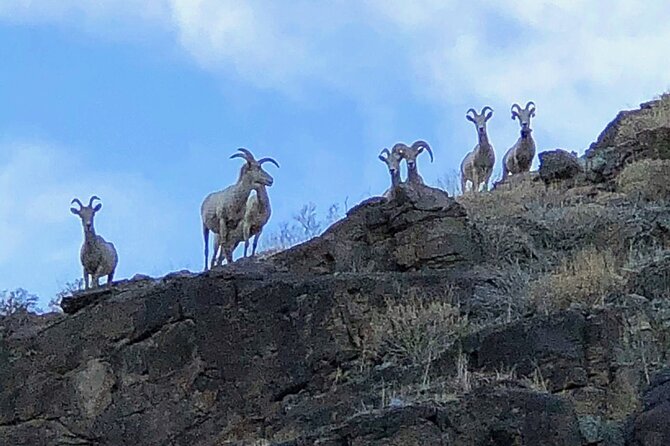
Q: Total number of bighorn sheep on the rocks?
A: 7